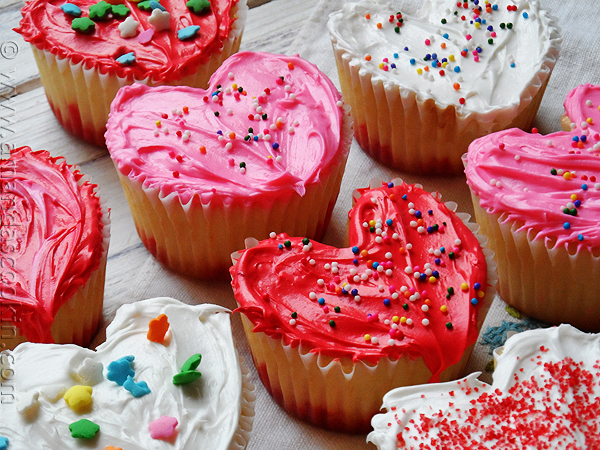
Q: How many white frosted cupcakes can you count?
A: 3